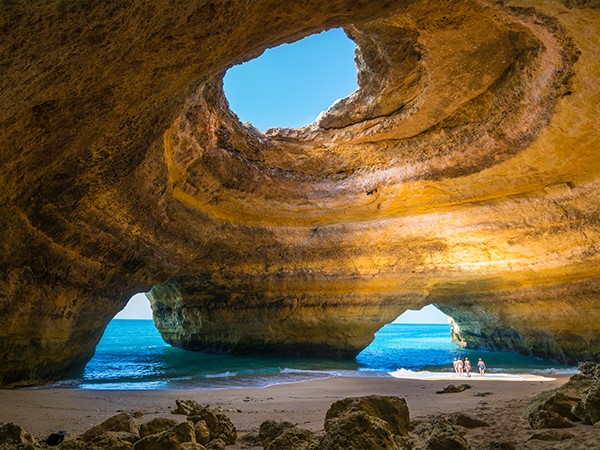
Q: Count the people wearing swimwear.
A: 4